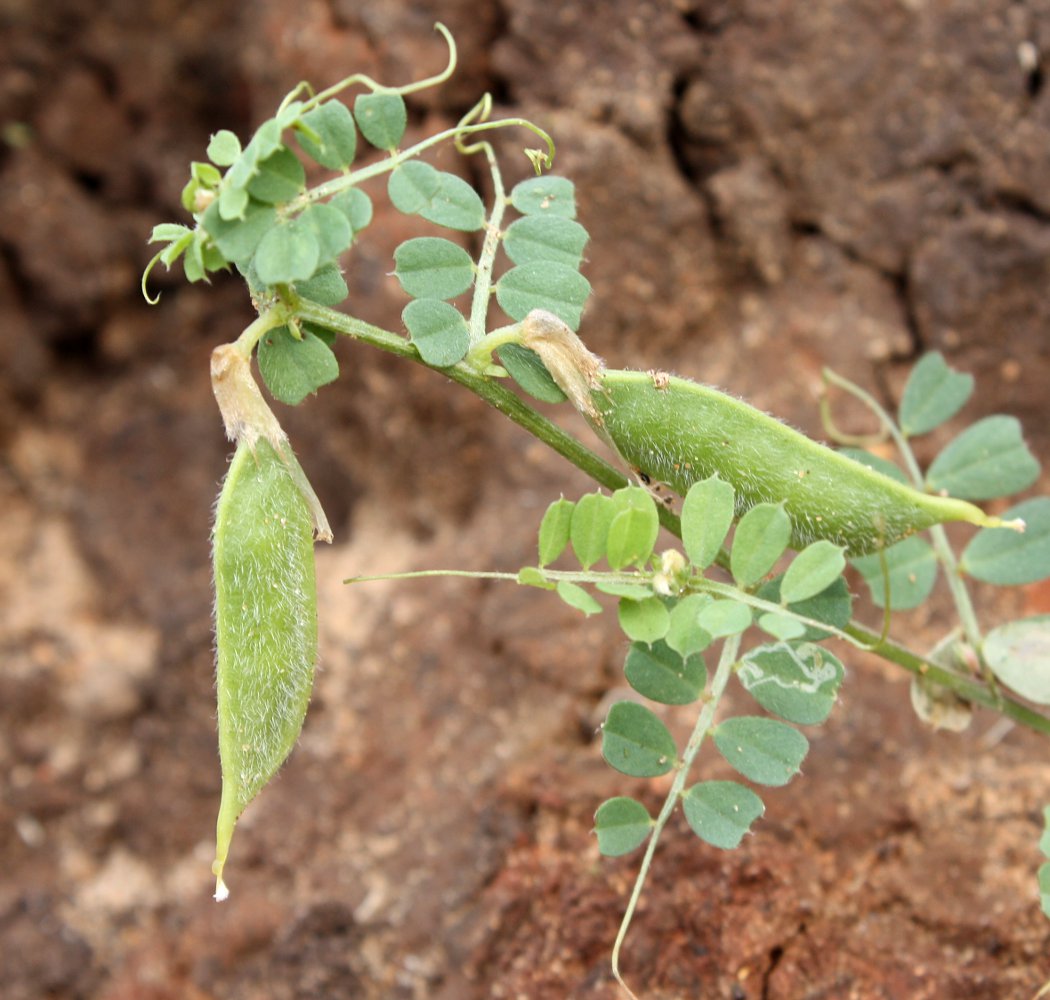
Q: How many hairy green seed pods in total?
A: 2